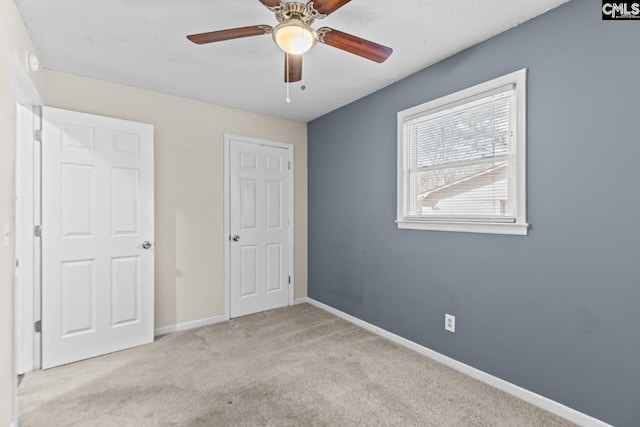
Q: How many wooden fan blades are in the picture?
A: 5